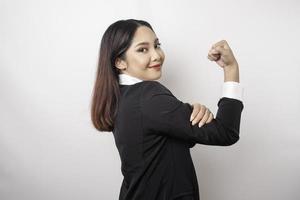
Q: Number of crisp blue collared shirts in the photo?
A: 0